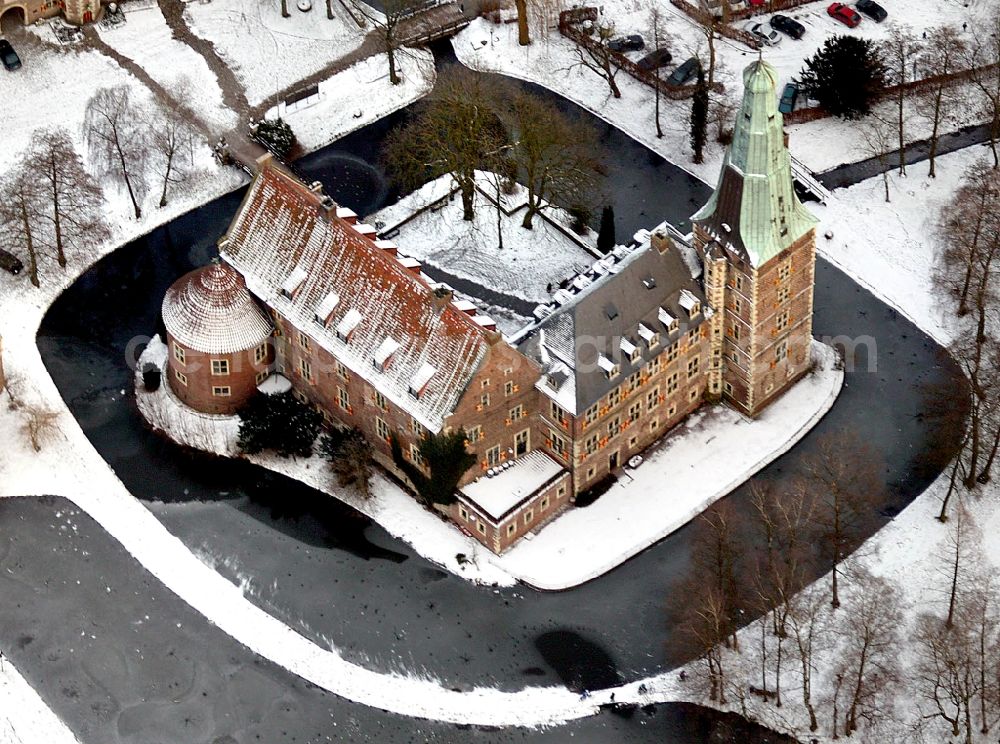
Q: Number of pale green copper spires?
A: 1